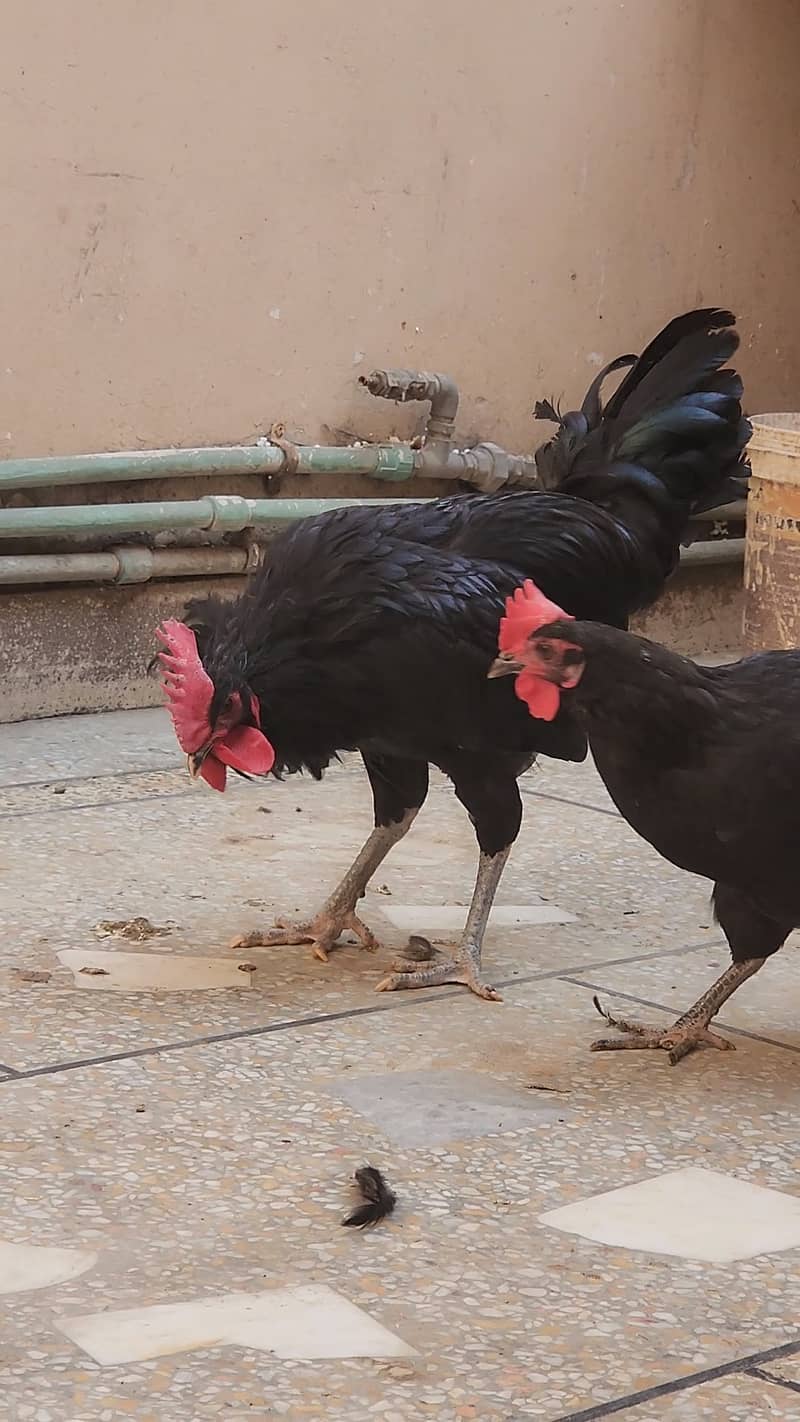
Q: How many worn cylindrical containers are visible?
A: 1